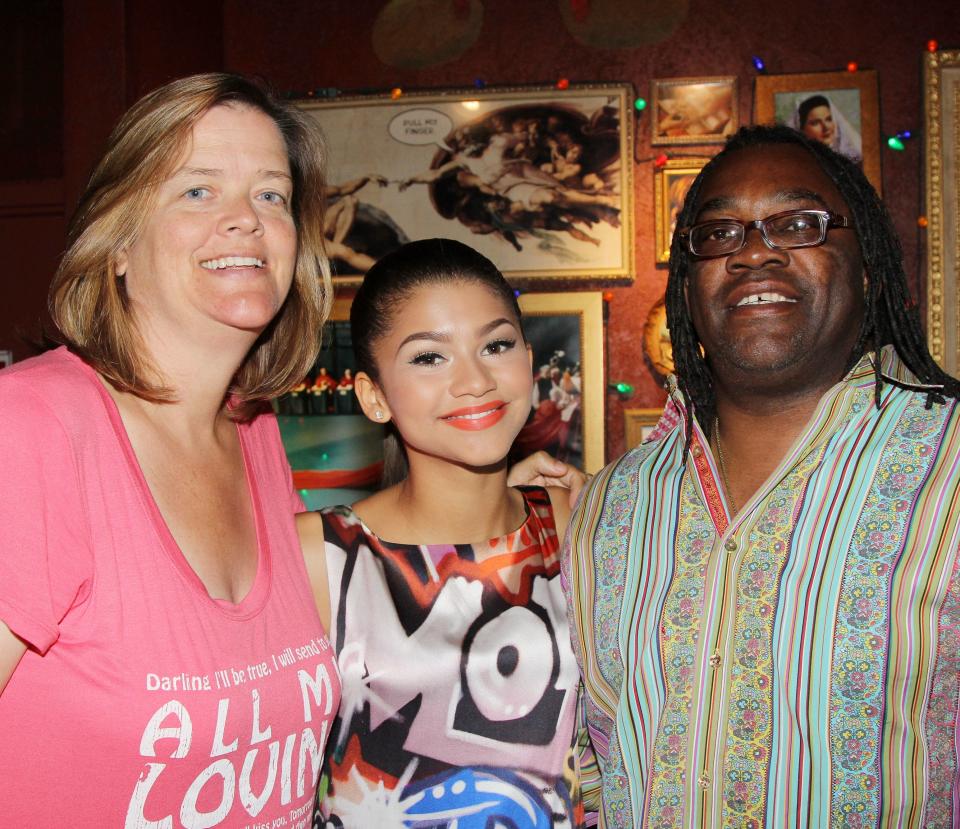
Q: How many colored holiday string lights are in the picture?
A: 14